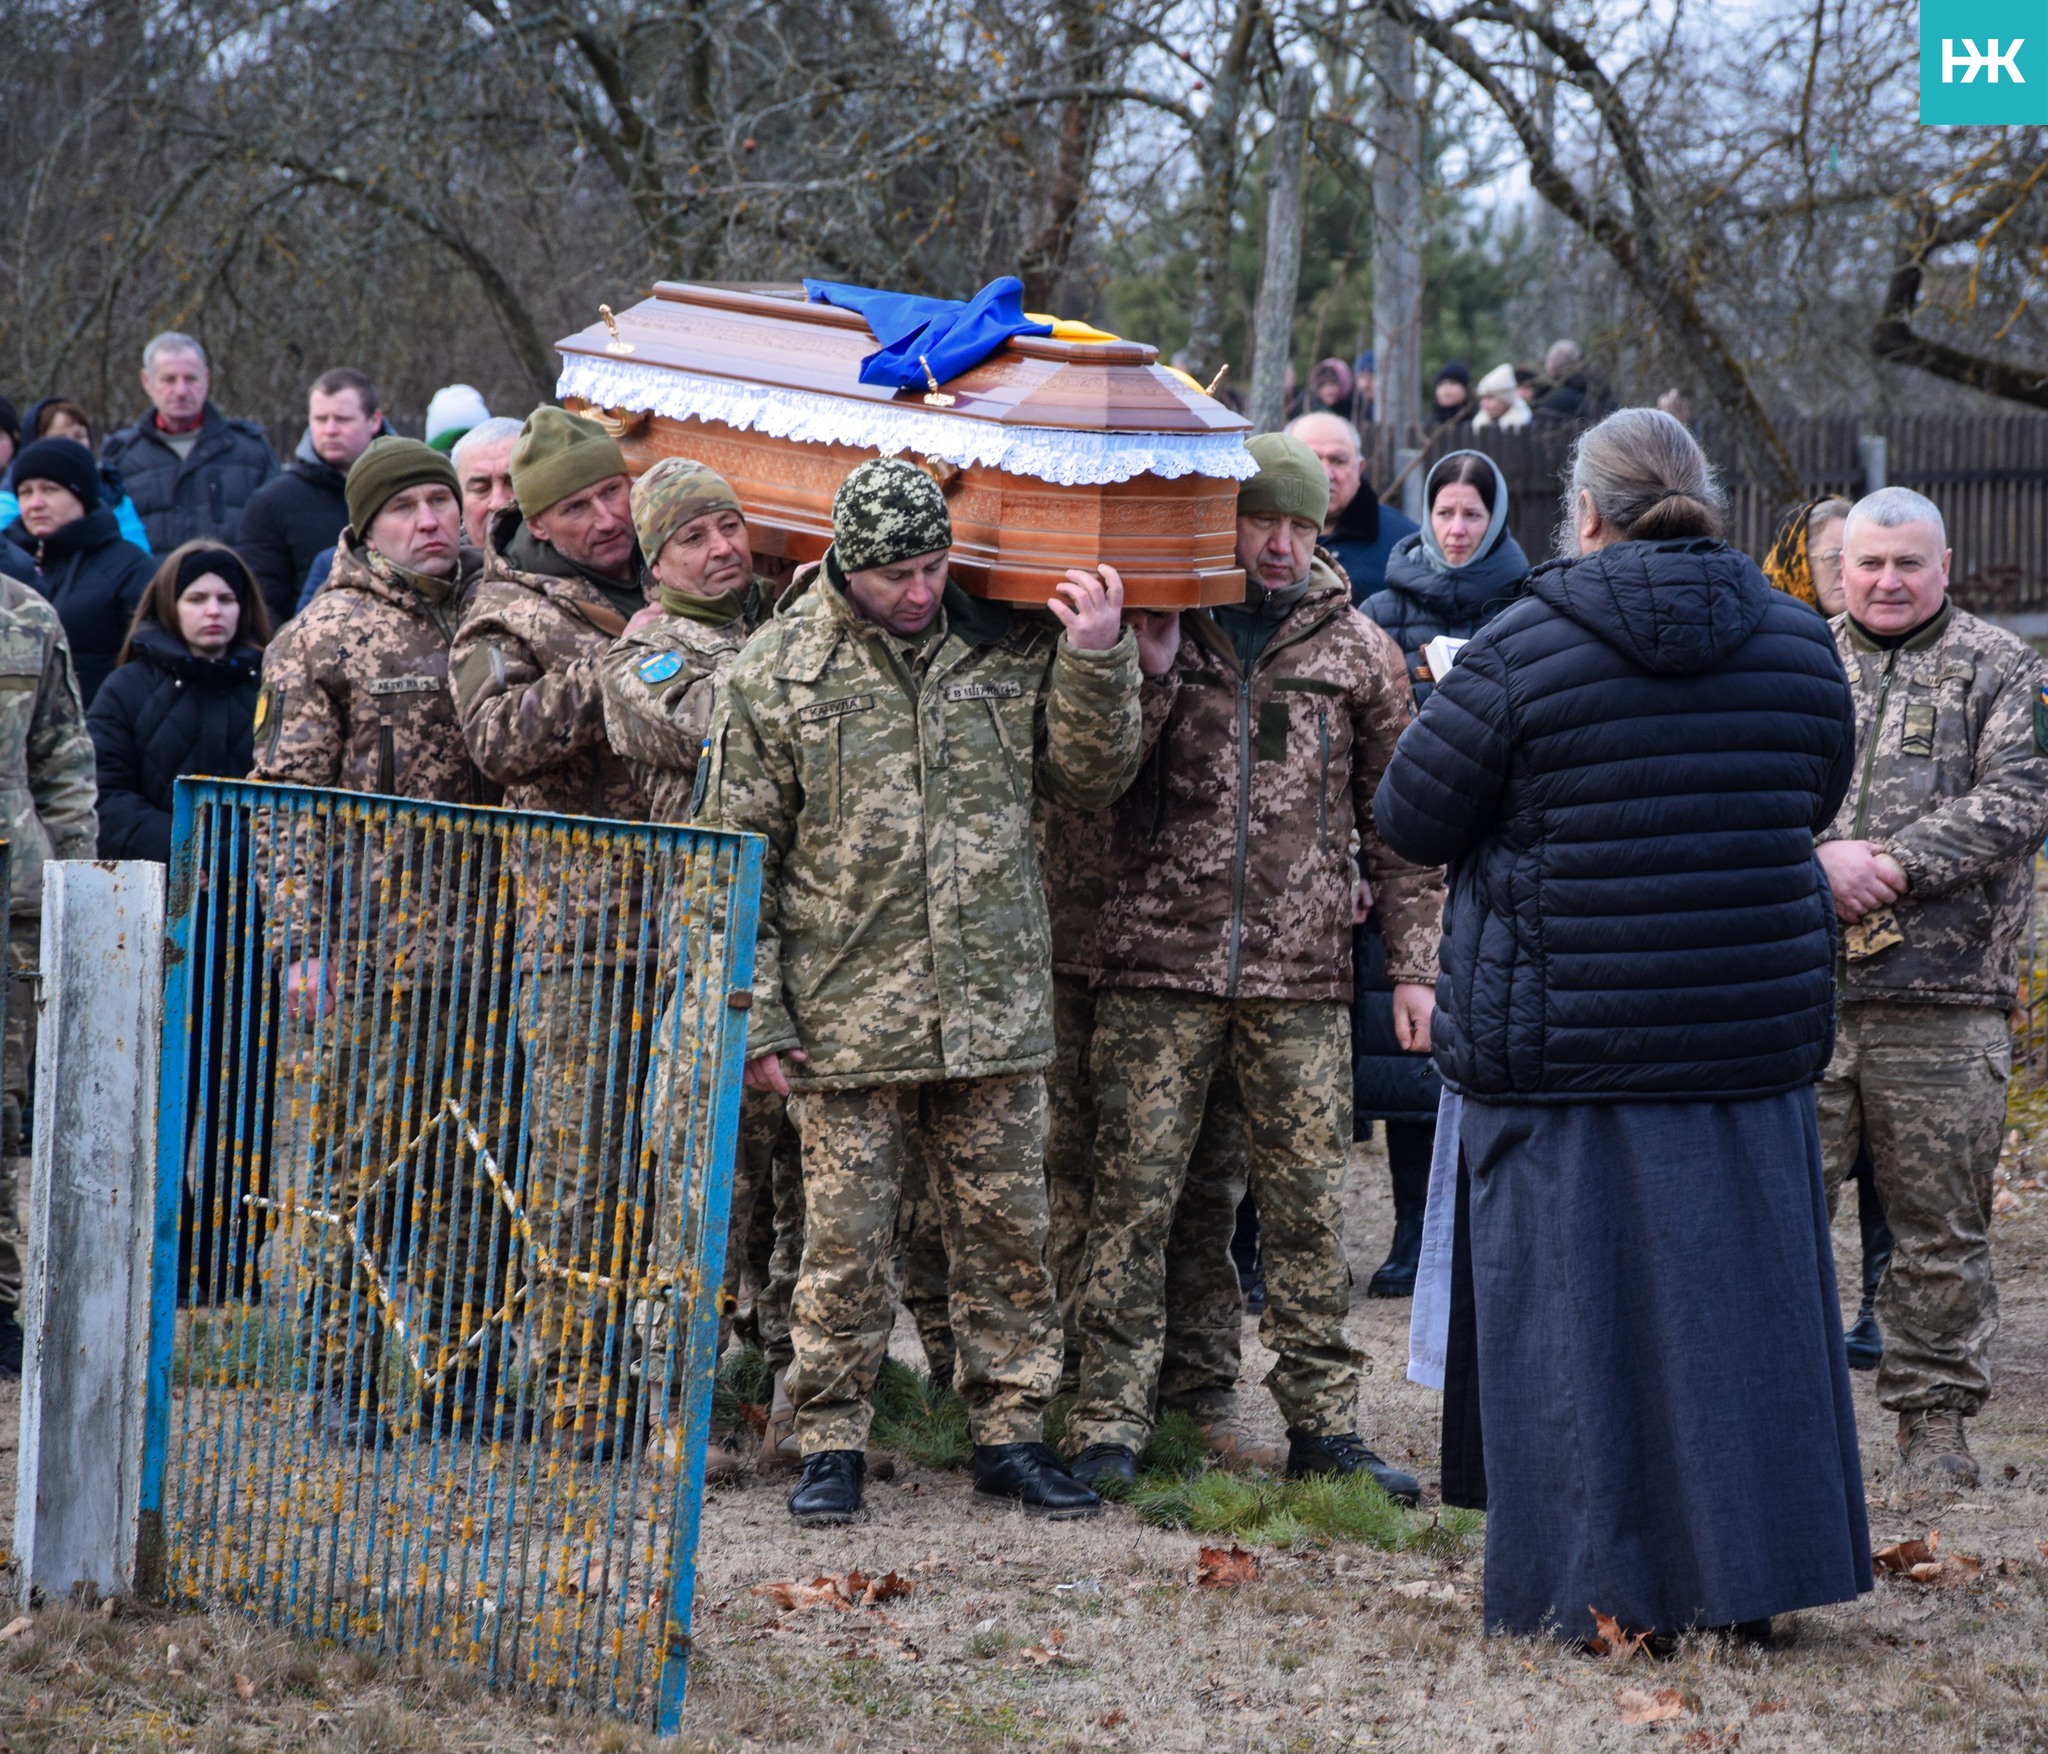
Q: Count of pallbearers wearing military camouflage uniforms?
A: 5